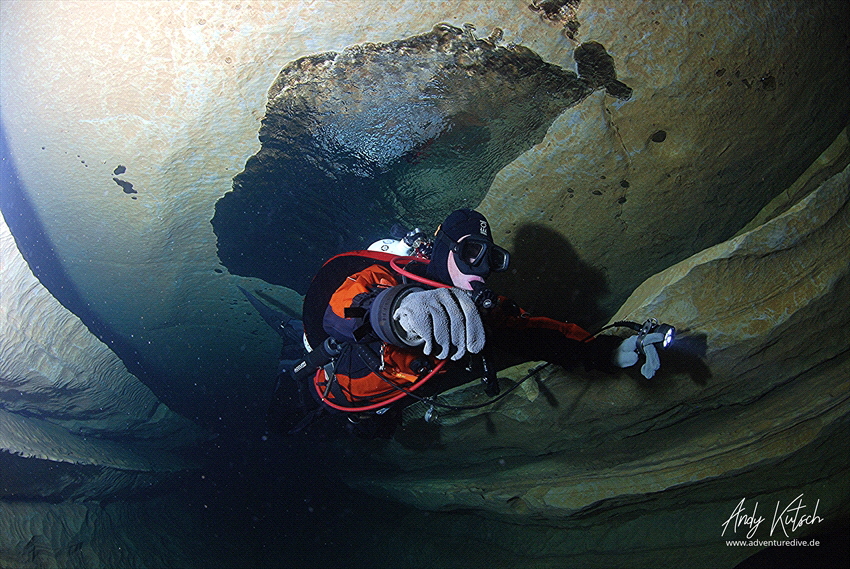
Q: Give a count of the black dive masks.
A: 1